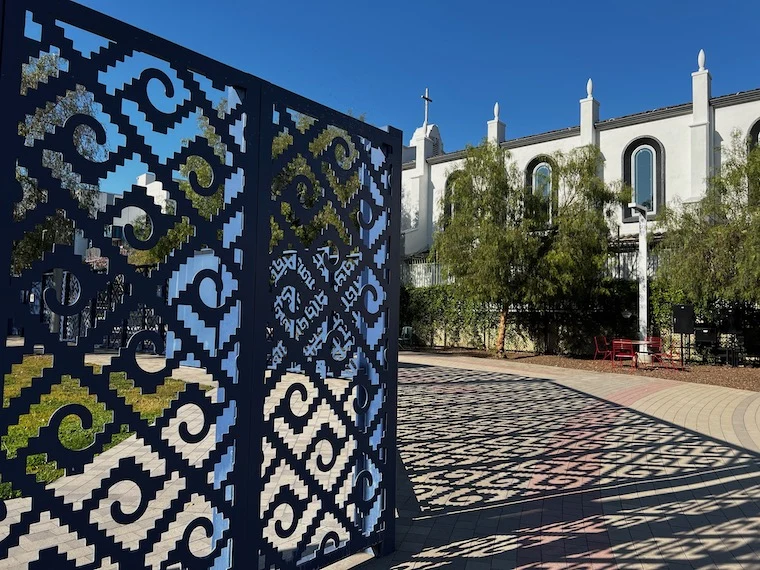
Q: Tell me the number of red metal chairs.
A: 4